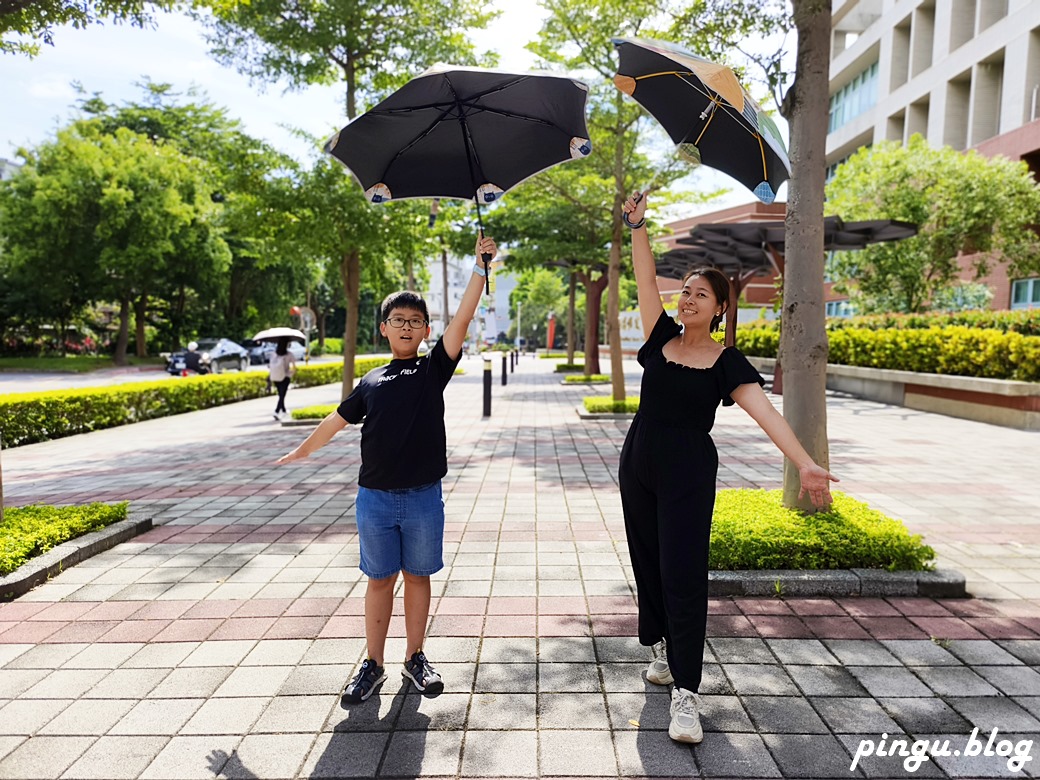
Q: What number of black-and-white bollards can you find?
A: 4